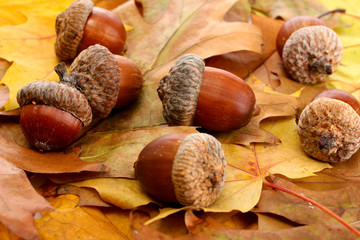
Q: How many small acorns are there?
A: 7